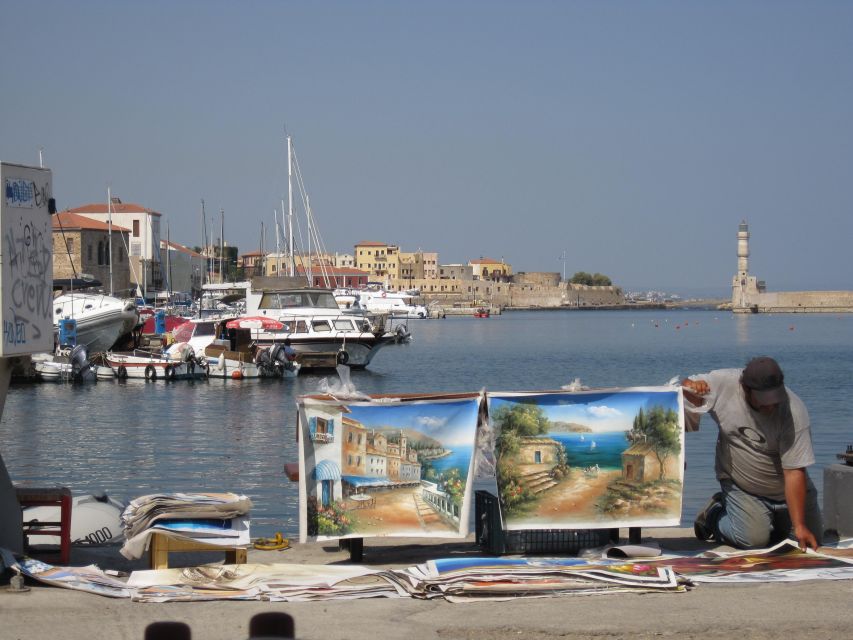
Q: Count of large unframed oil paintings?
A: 2